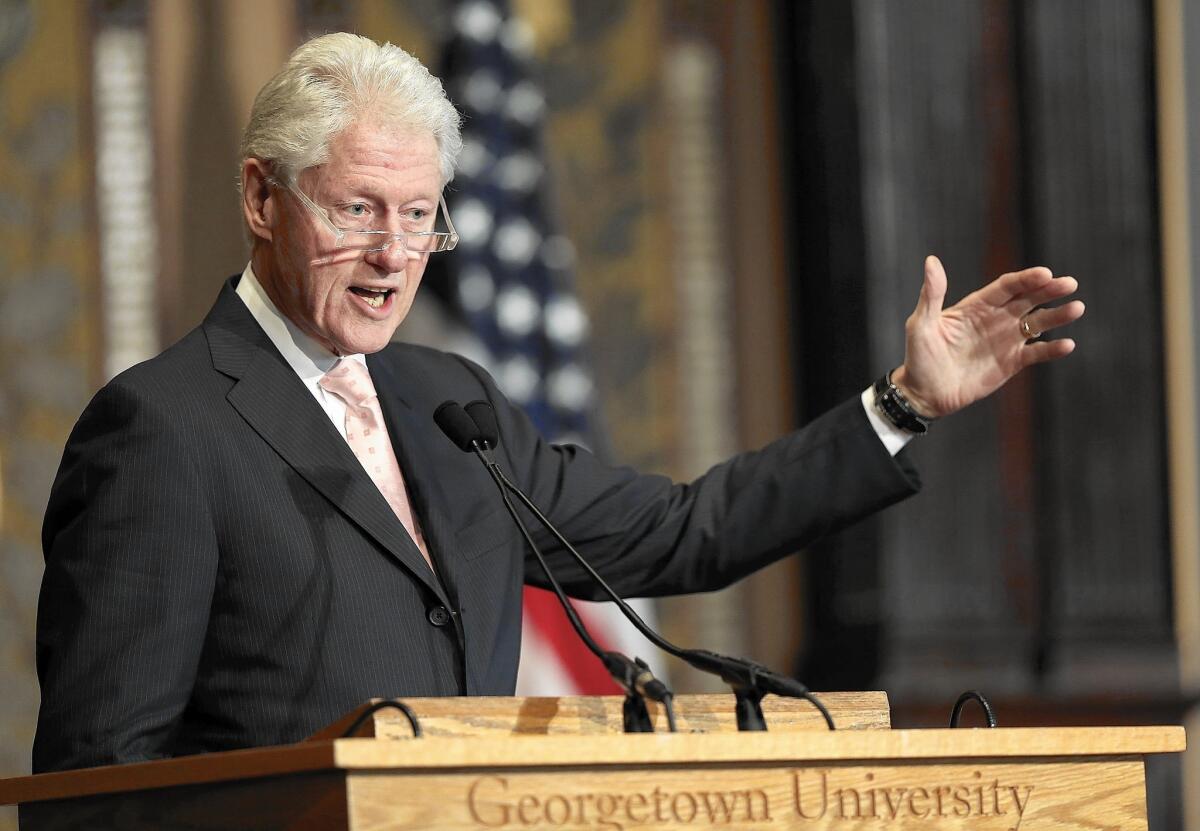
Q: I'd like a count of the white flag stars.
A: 14